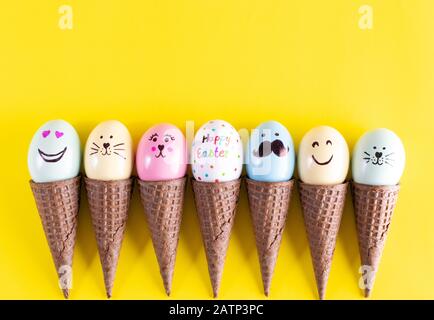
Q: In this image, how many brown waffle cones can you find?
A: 7